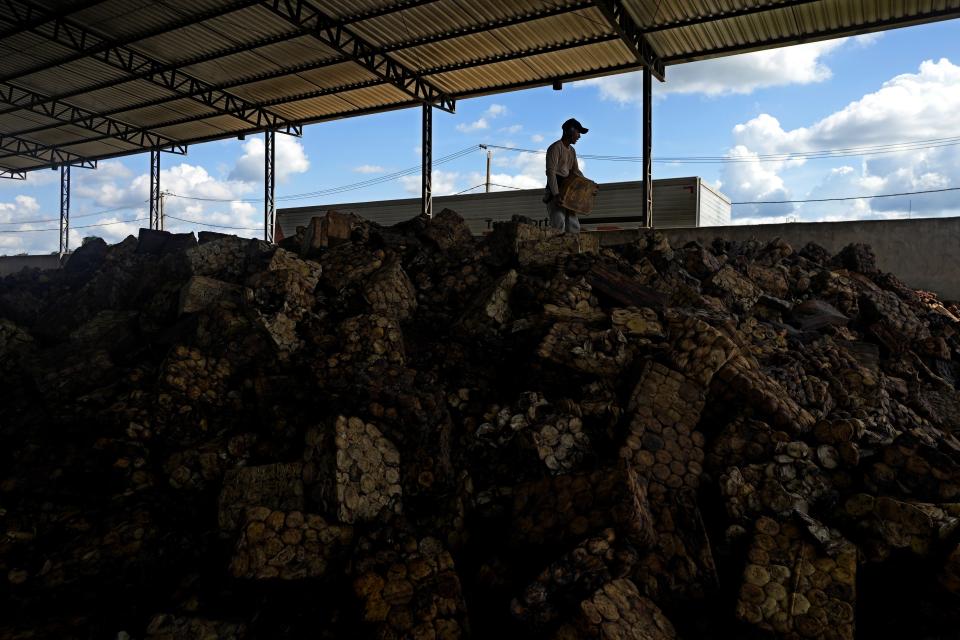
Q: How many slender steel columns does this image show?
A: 5